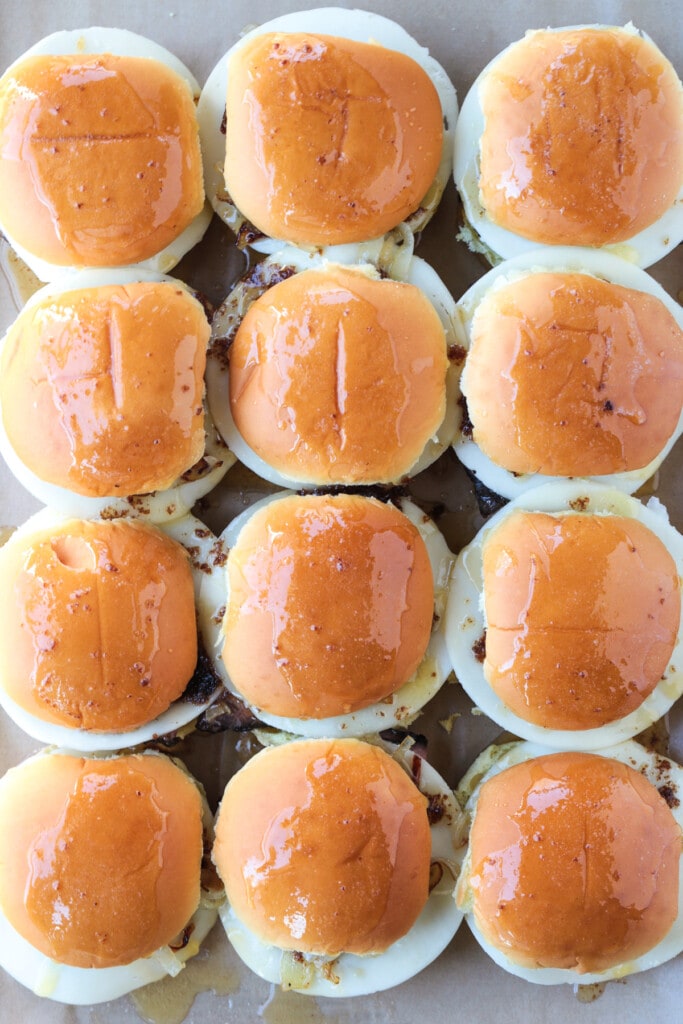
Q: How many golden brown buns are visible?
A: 12